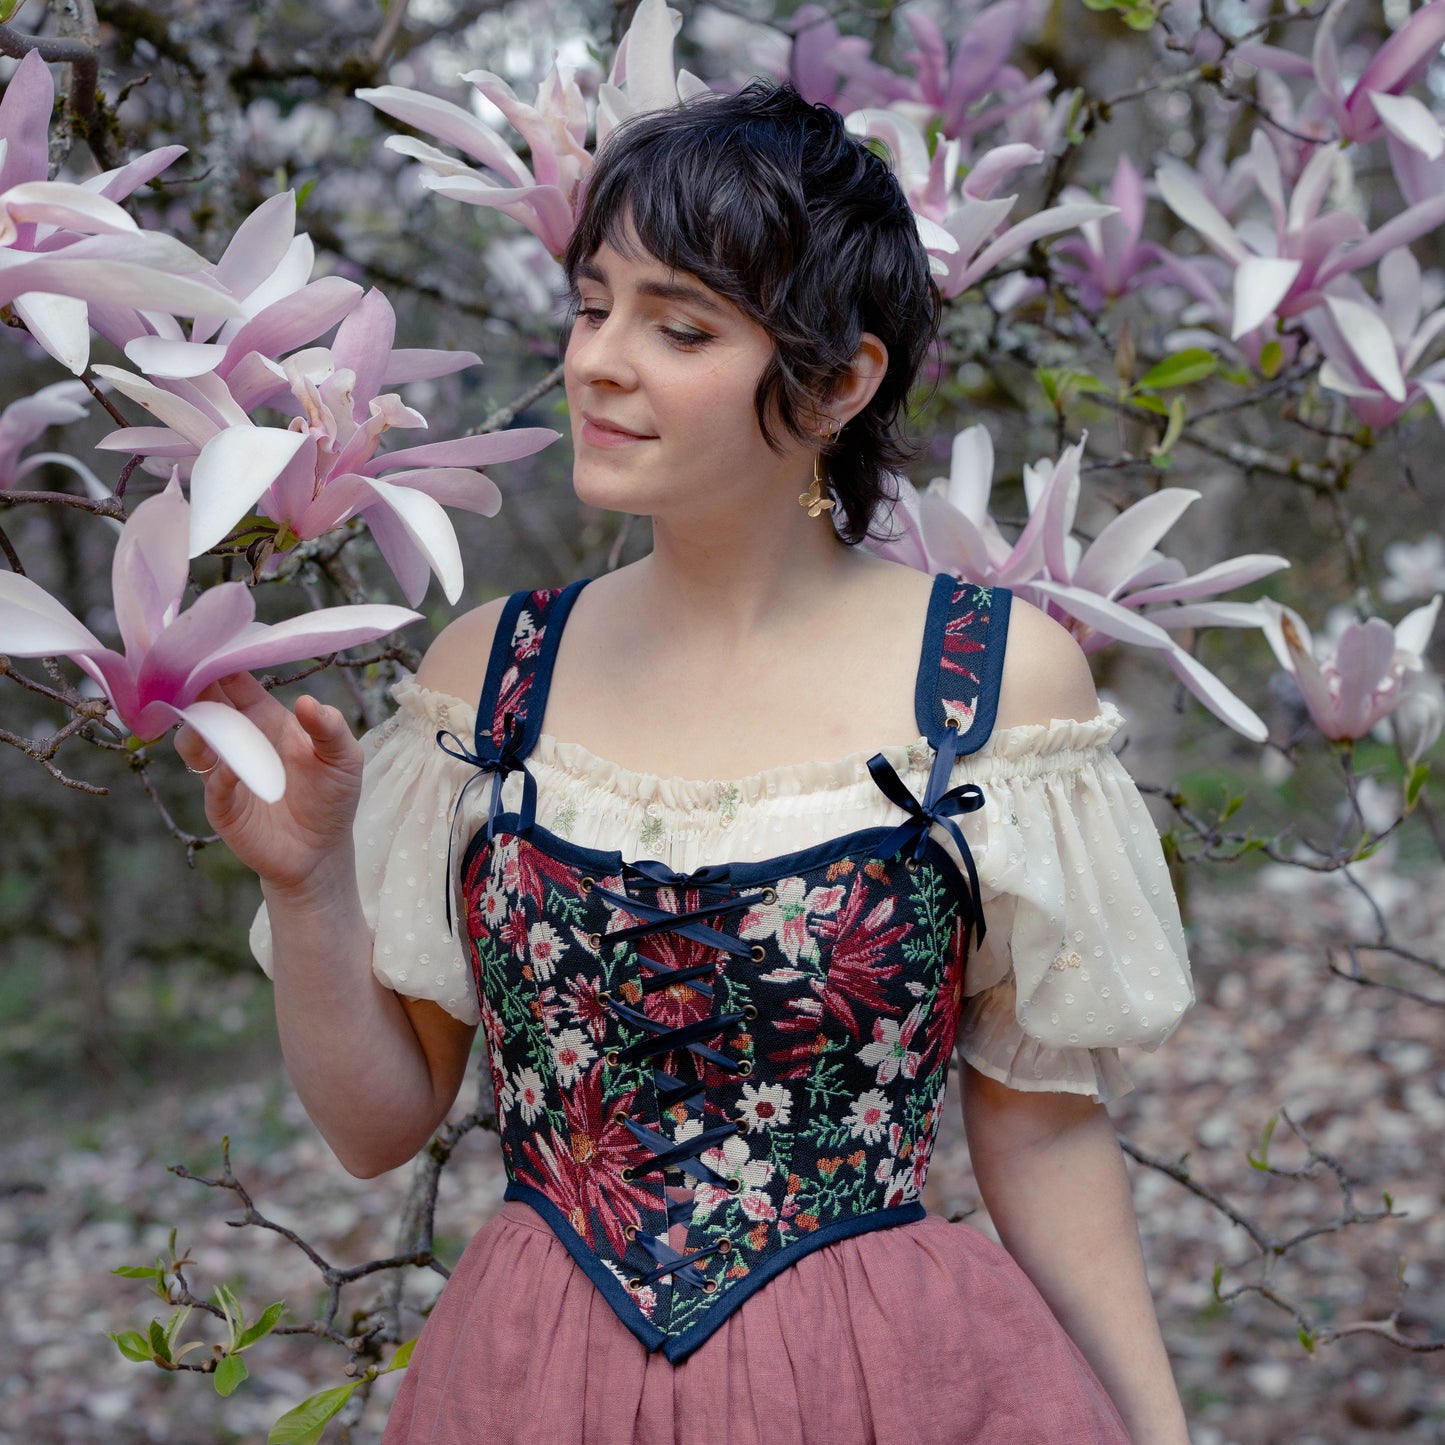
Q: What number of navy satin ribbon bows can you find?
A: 3